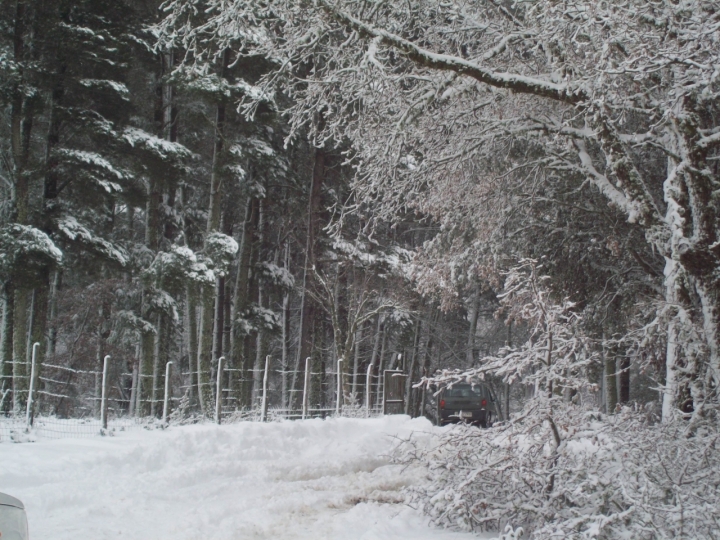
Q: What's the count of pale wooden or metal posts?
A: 8